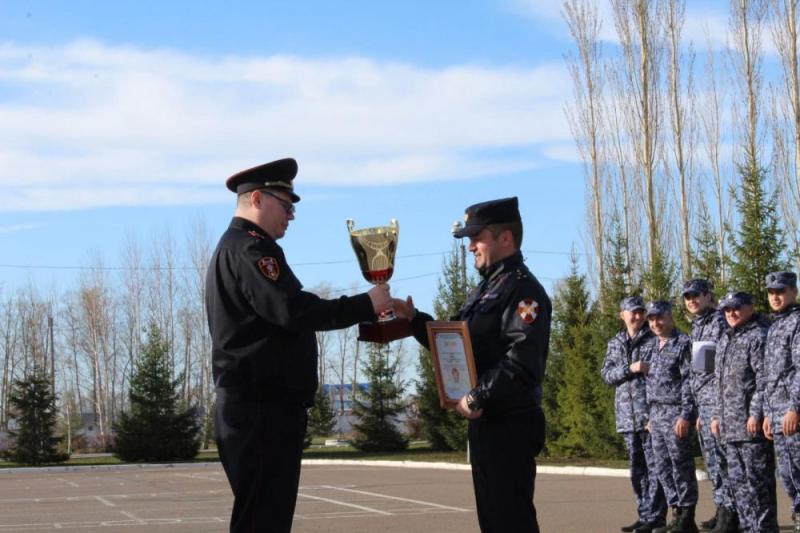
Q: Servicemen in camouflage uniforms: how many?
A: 5